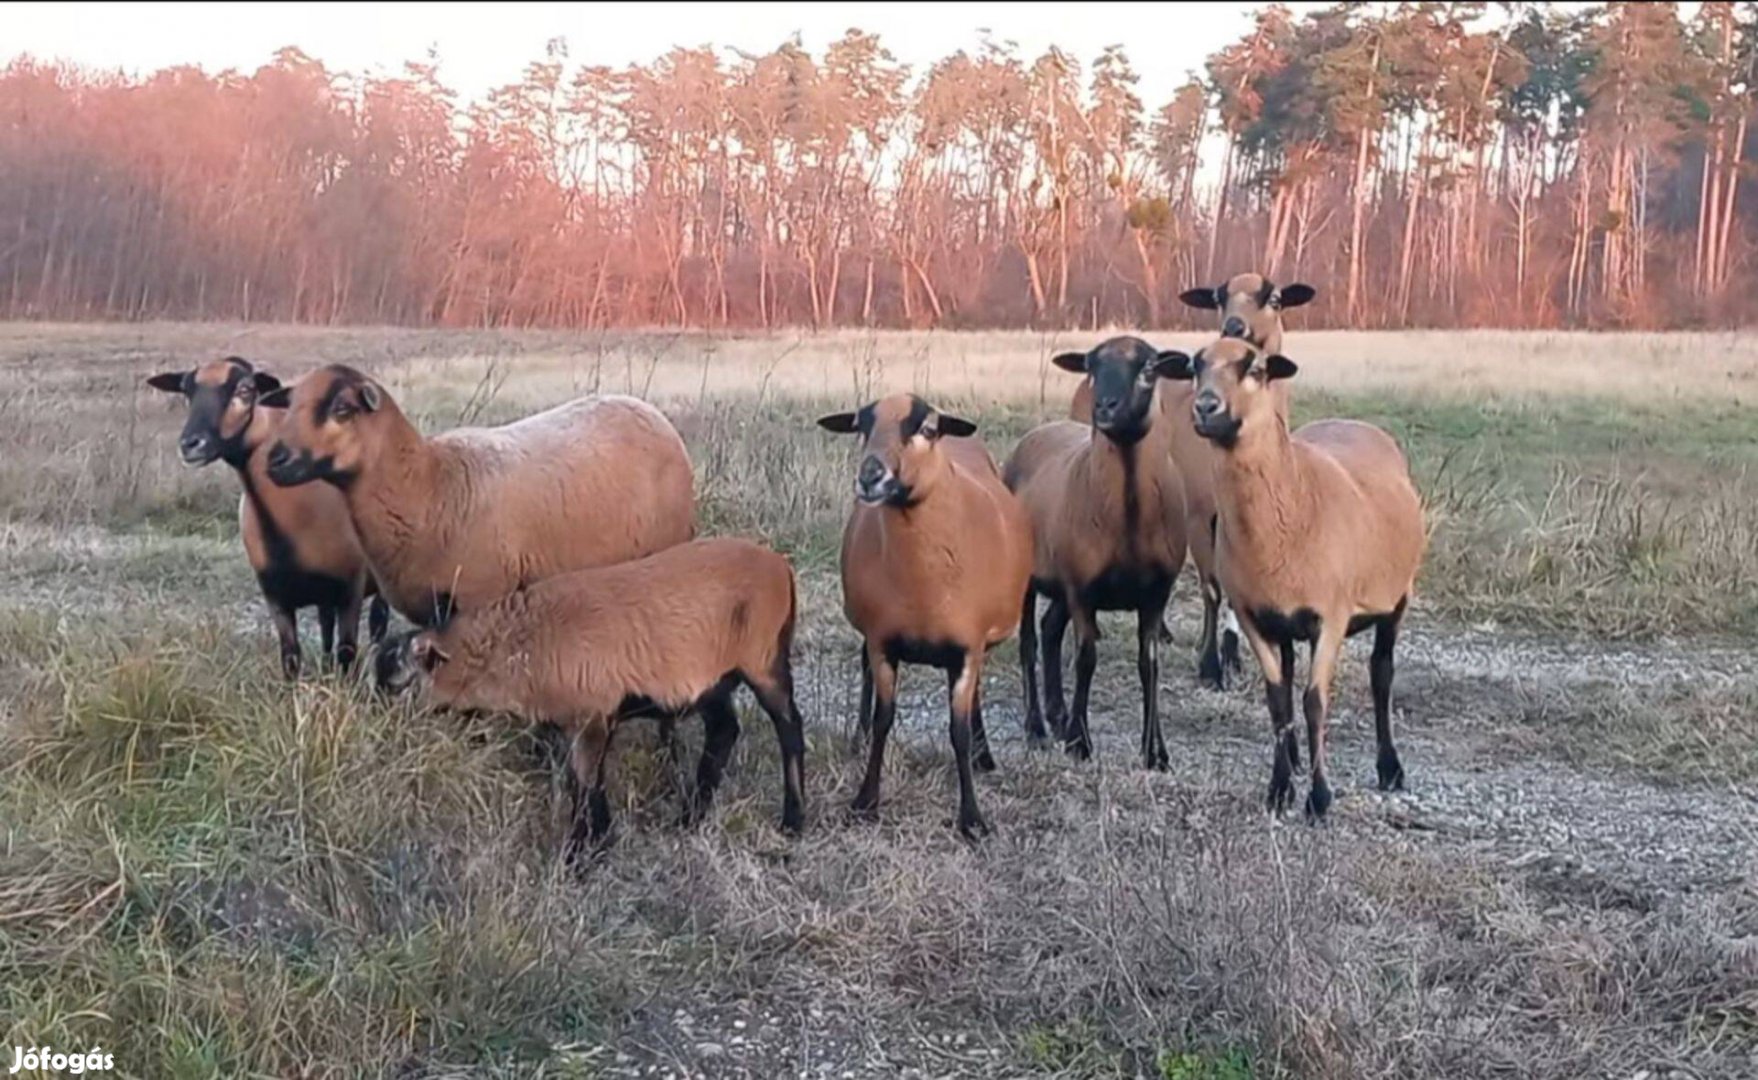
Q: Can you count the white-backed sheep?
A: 1